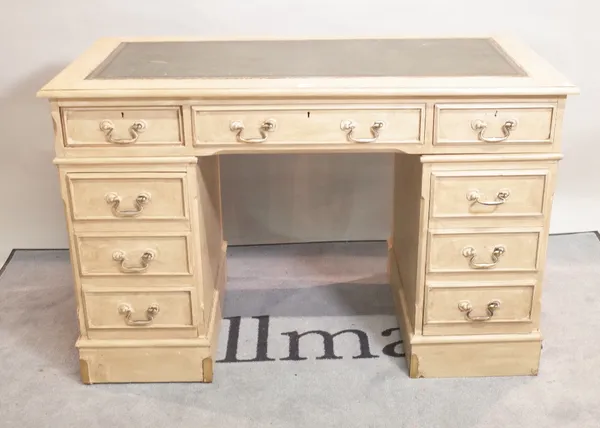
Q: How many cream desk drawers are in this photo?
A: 9